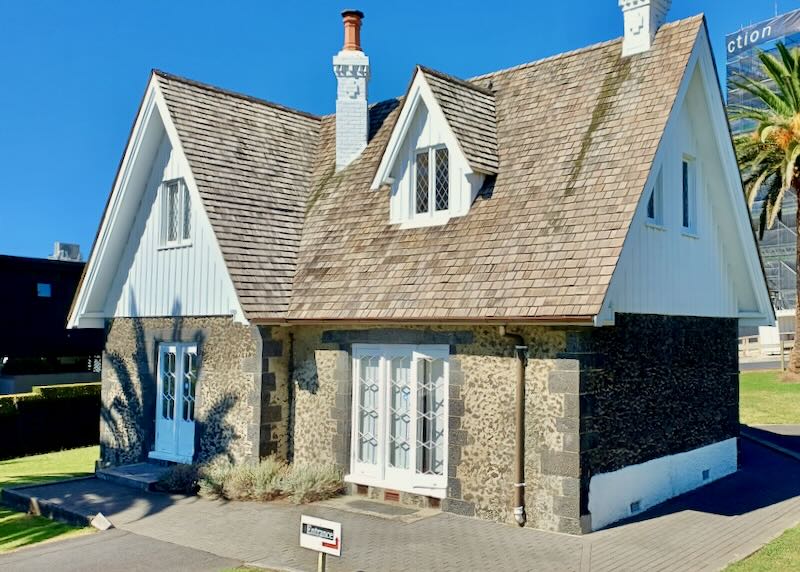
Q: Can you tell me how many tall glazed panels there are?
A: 5